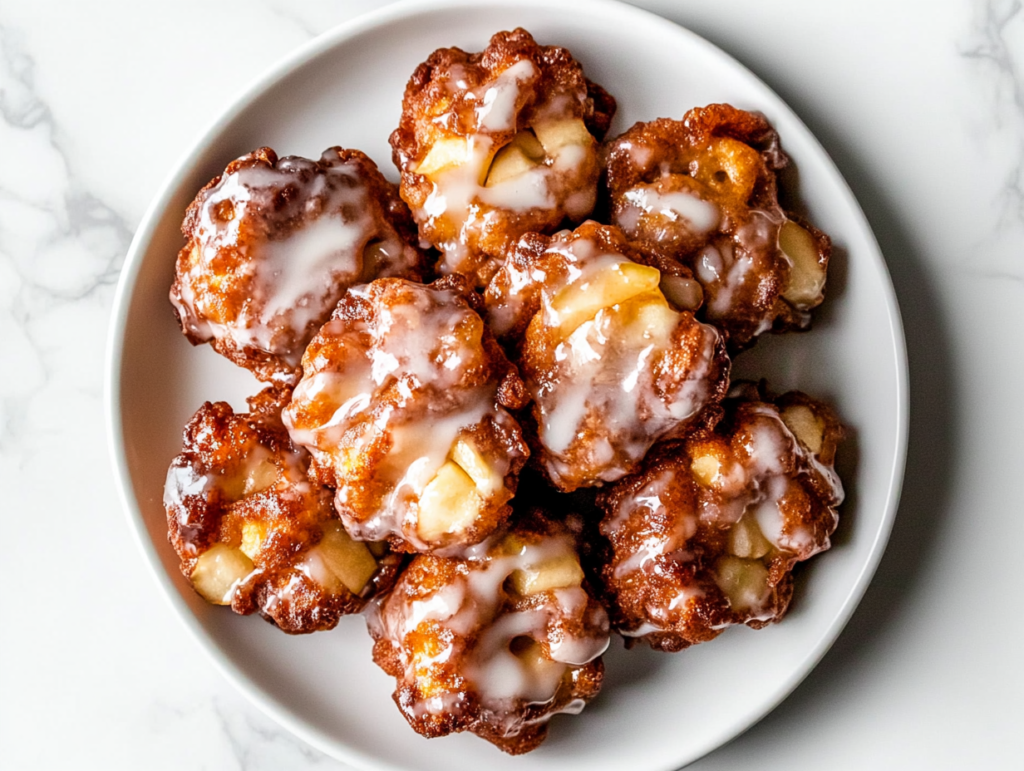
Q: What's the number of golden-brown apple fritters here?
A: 8